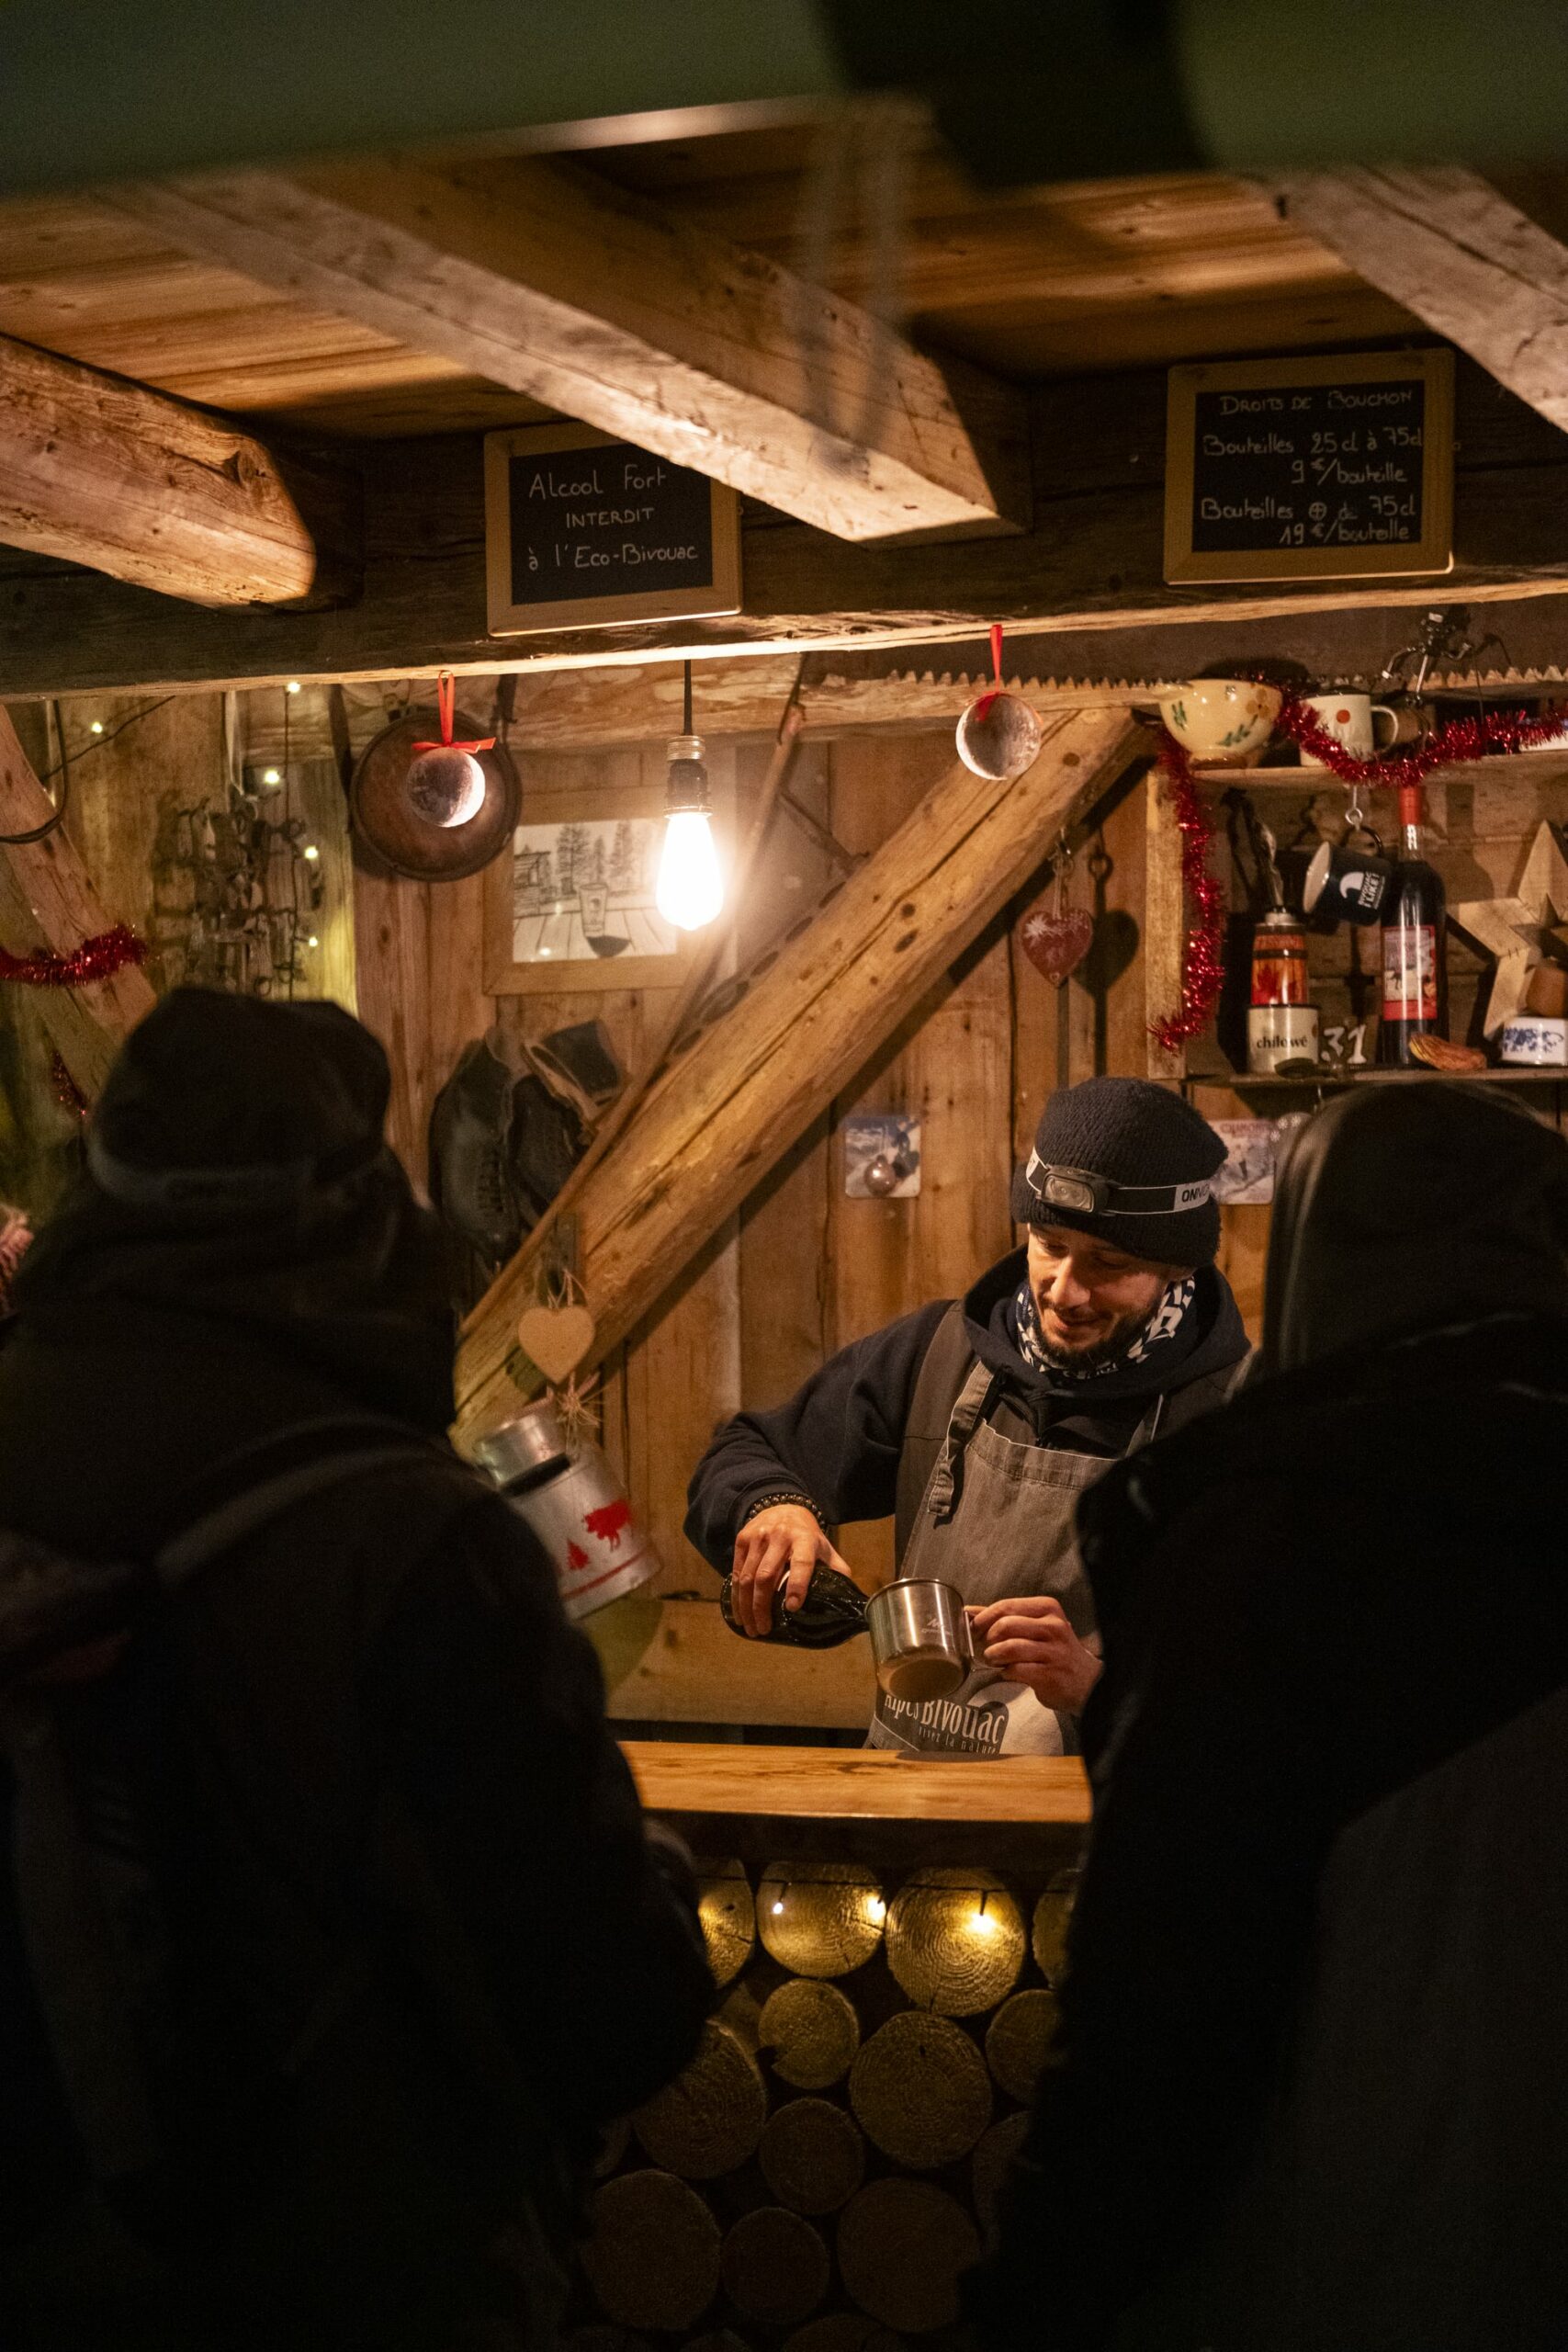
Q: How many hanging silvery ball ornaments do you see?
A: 2